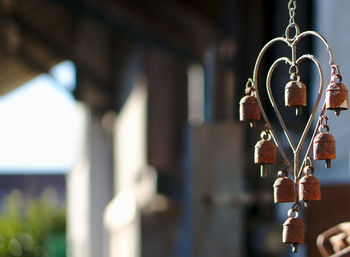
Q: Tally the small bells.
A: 8